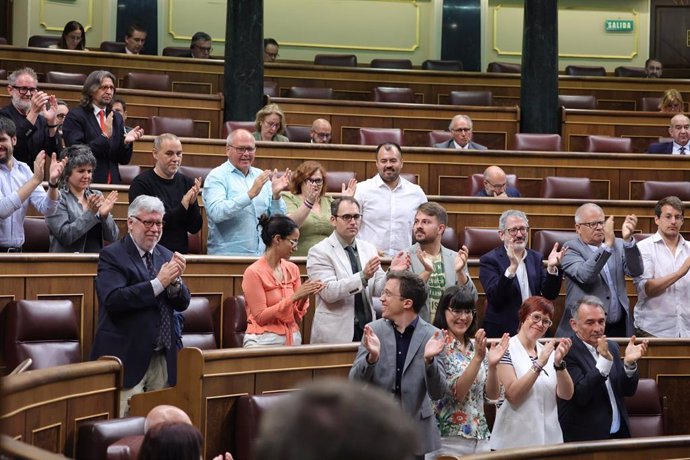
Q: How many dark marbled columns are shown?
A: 2